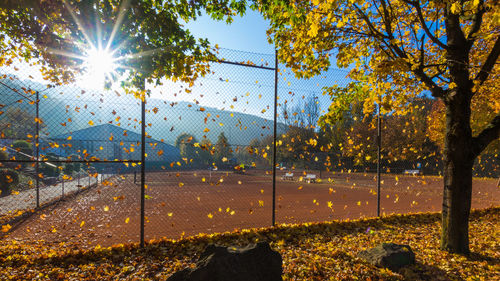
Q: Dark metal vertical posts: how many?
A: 4